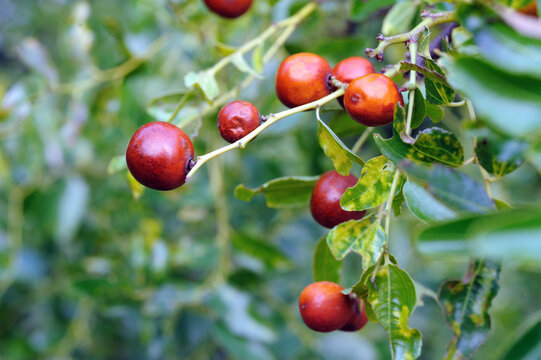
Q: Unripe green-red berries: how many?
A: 0